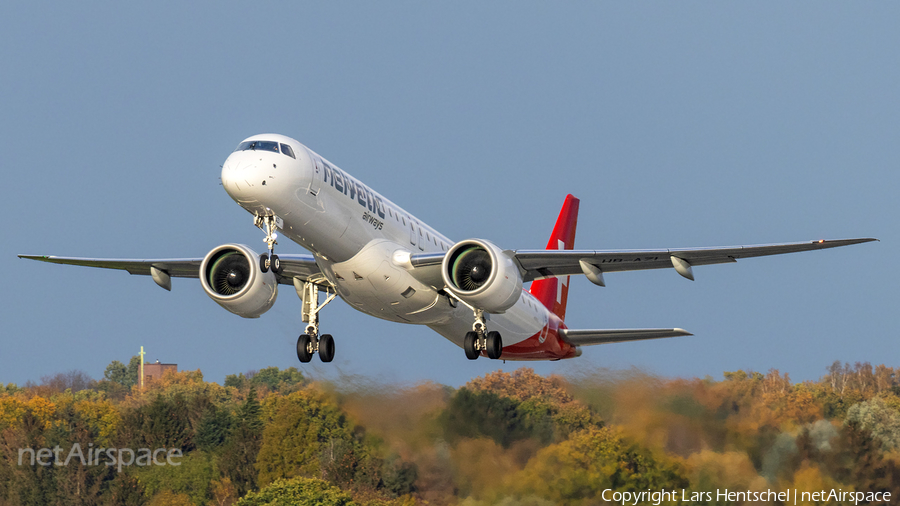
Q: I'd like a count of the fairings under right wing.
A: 2